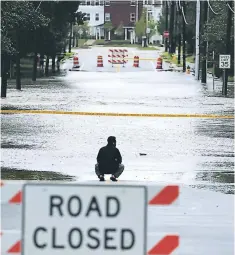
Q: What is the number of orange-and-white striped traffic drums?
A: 4